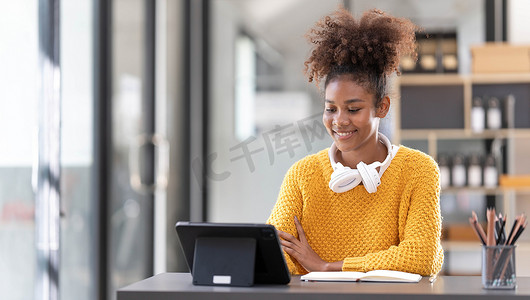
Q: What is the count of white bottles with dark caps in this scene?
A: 6